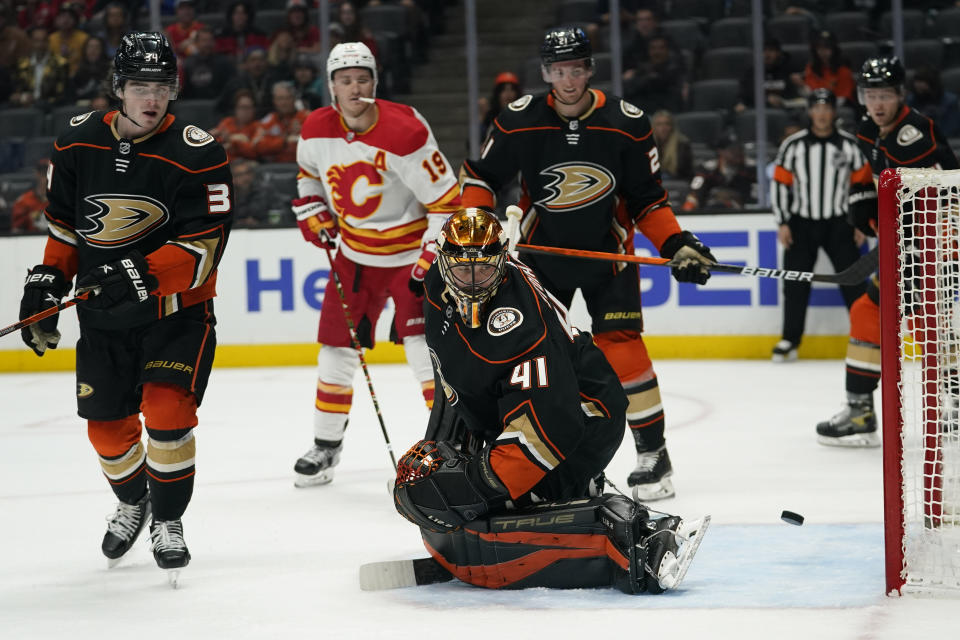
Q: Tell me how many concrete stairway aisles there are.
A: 1